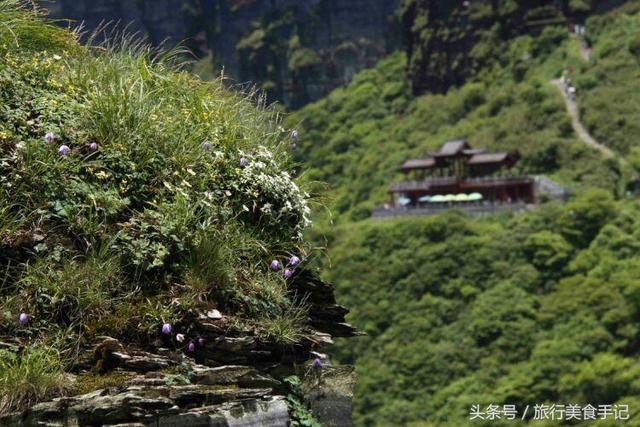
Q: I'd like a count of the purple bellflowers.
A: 15